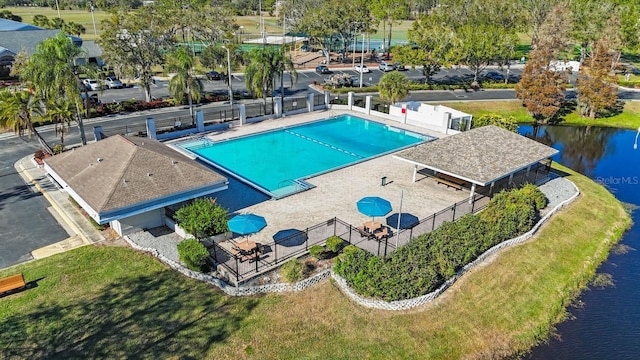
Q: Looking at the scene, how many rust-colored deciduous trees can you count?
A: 2